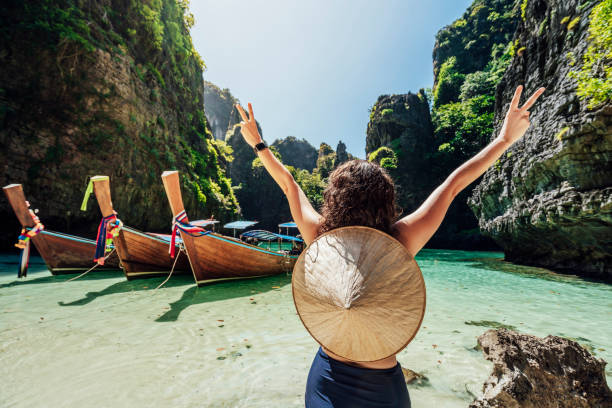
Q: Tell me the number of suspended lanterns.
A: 0